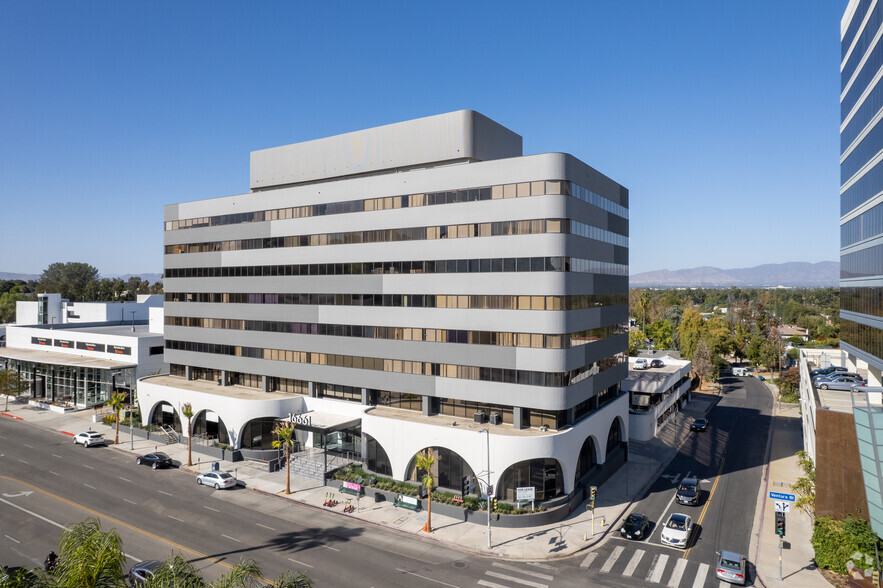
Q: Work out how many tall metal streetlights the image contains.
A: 2